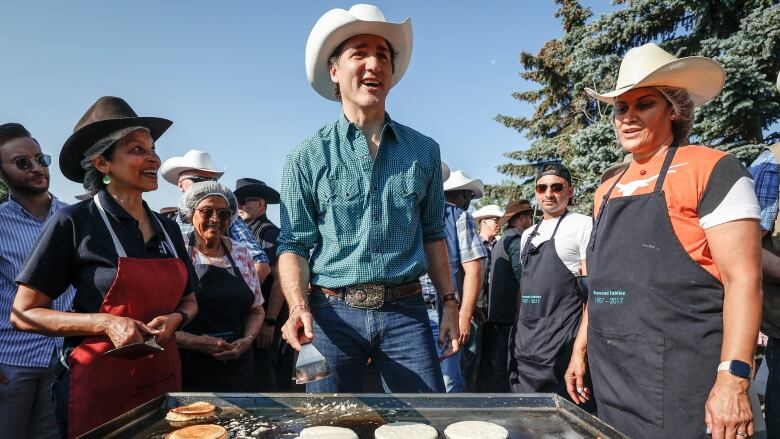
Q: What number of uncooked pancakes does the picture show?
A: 3